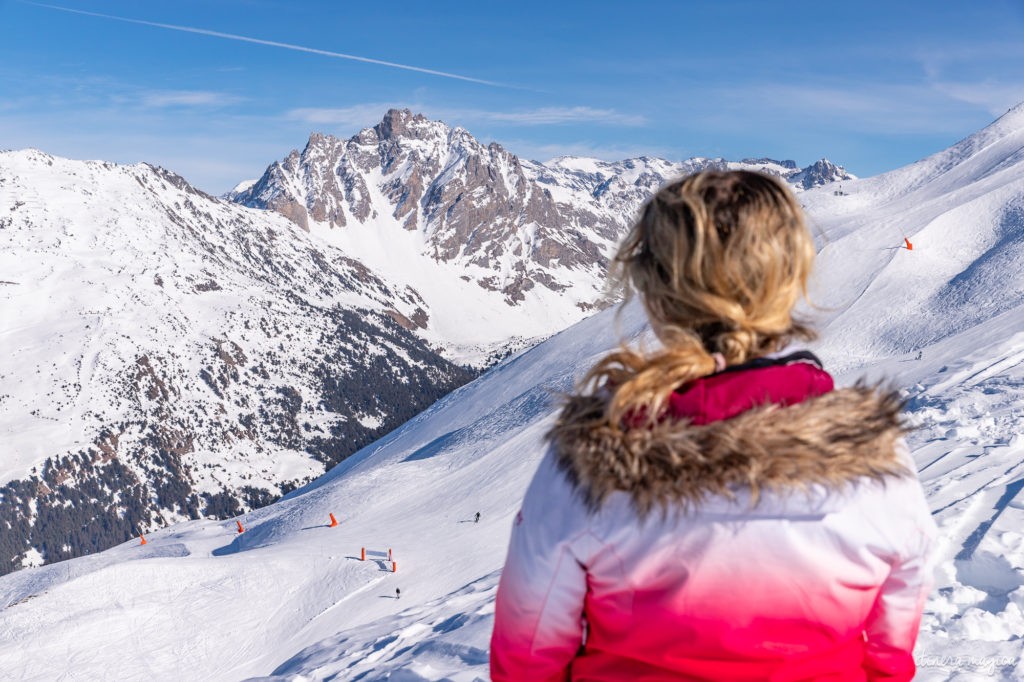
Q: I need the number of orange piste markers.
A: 7